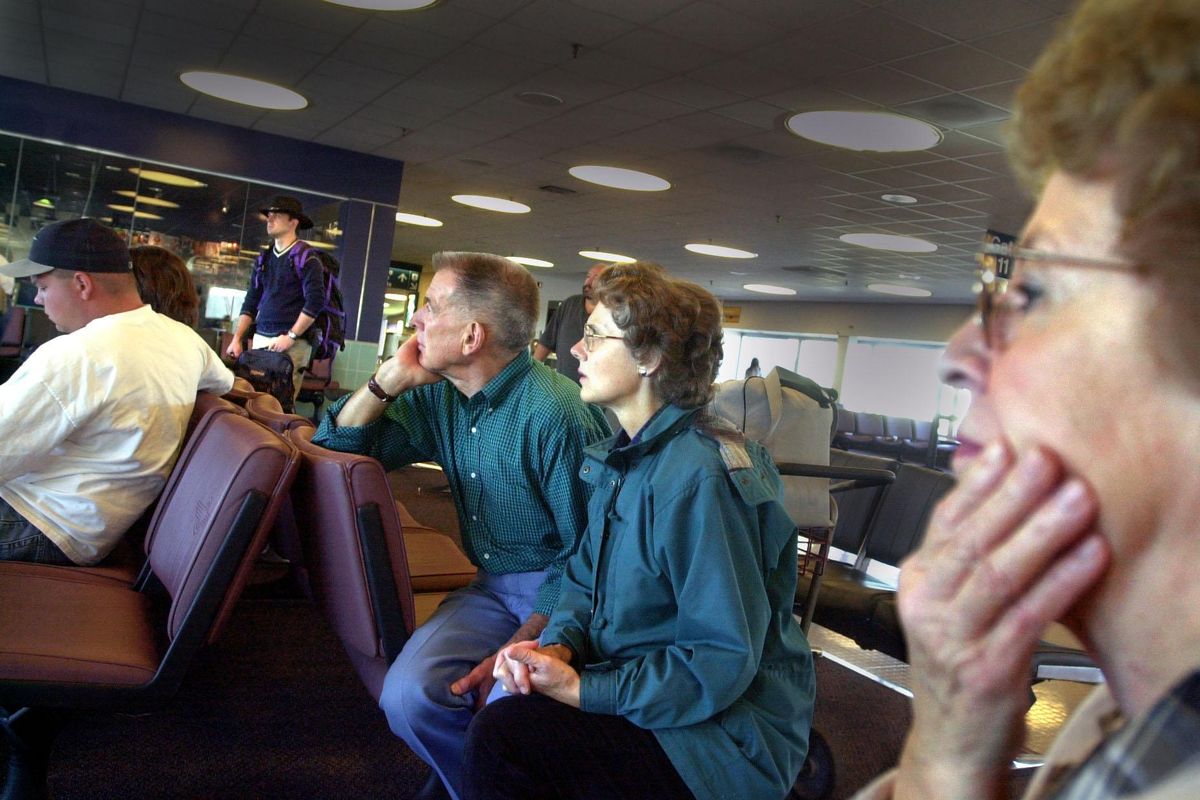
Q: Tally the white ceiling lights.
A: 12